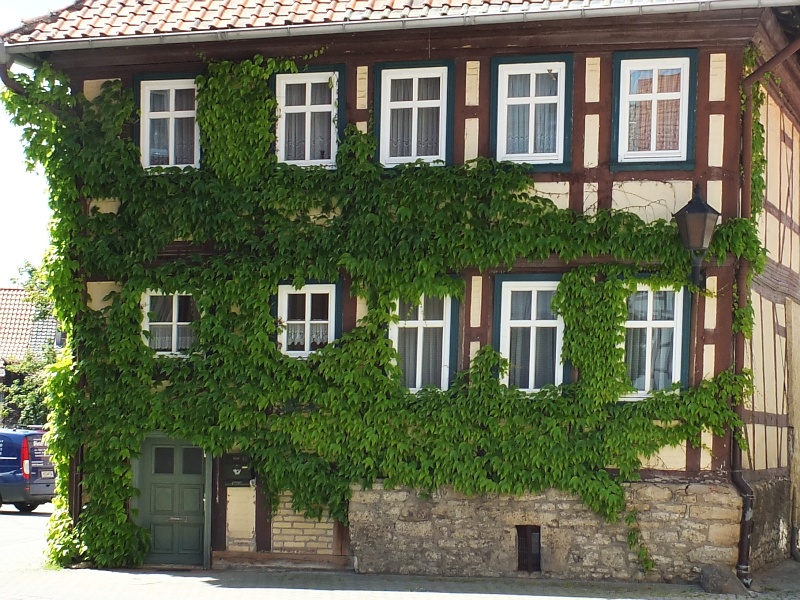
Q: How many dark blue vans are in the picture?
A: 1